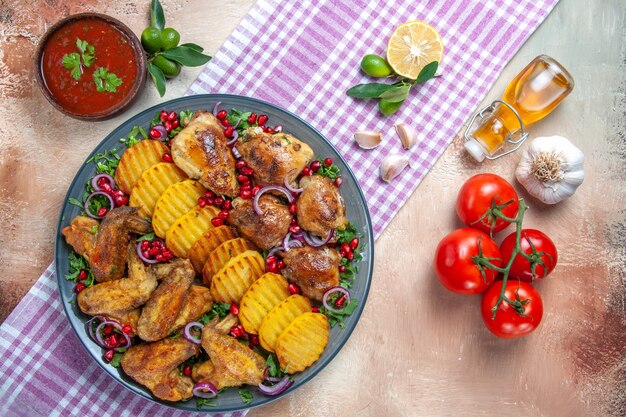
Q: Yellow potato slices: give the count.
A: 10